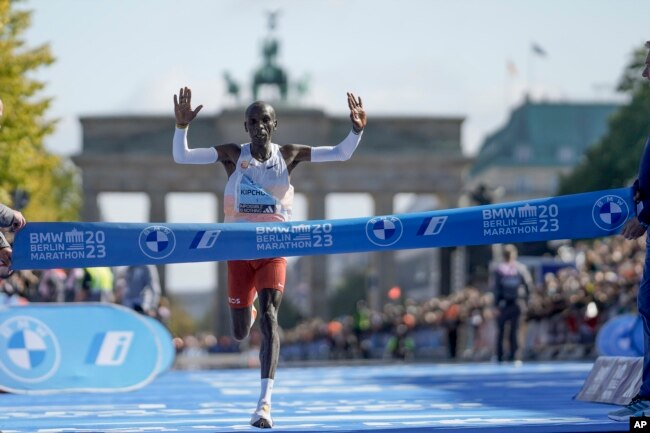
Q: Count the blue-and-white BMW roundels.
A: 4